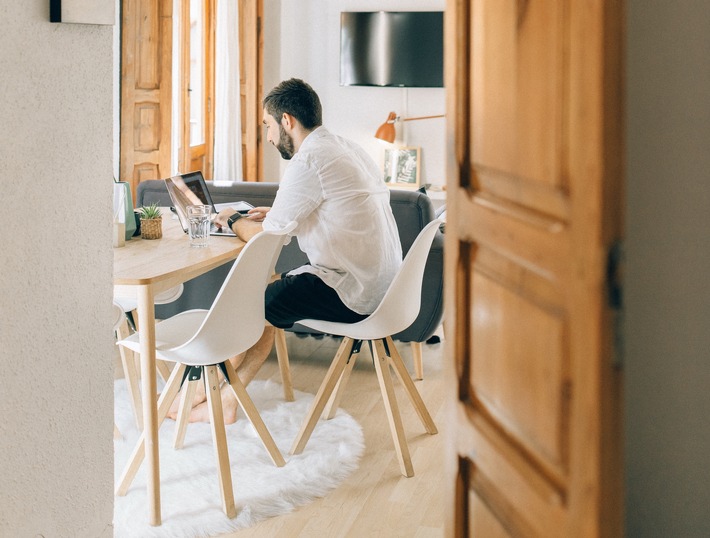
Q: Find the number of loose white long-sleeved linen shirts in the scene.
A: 1